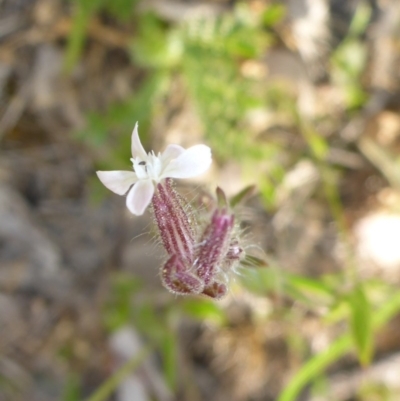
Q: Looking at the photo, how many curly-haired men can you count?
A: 0